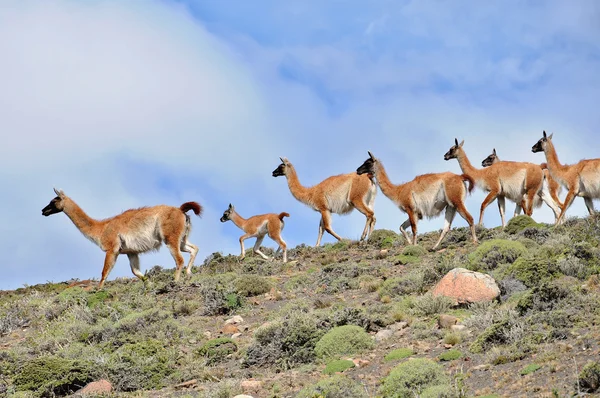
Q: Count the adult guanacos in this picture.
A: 6